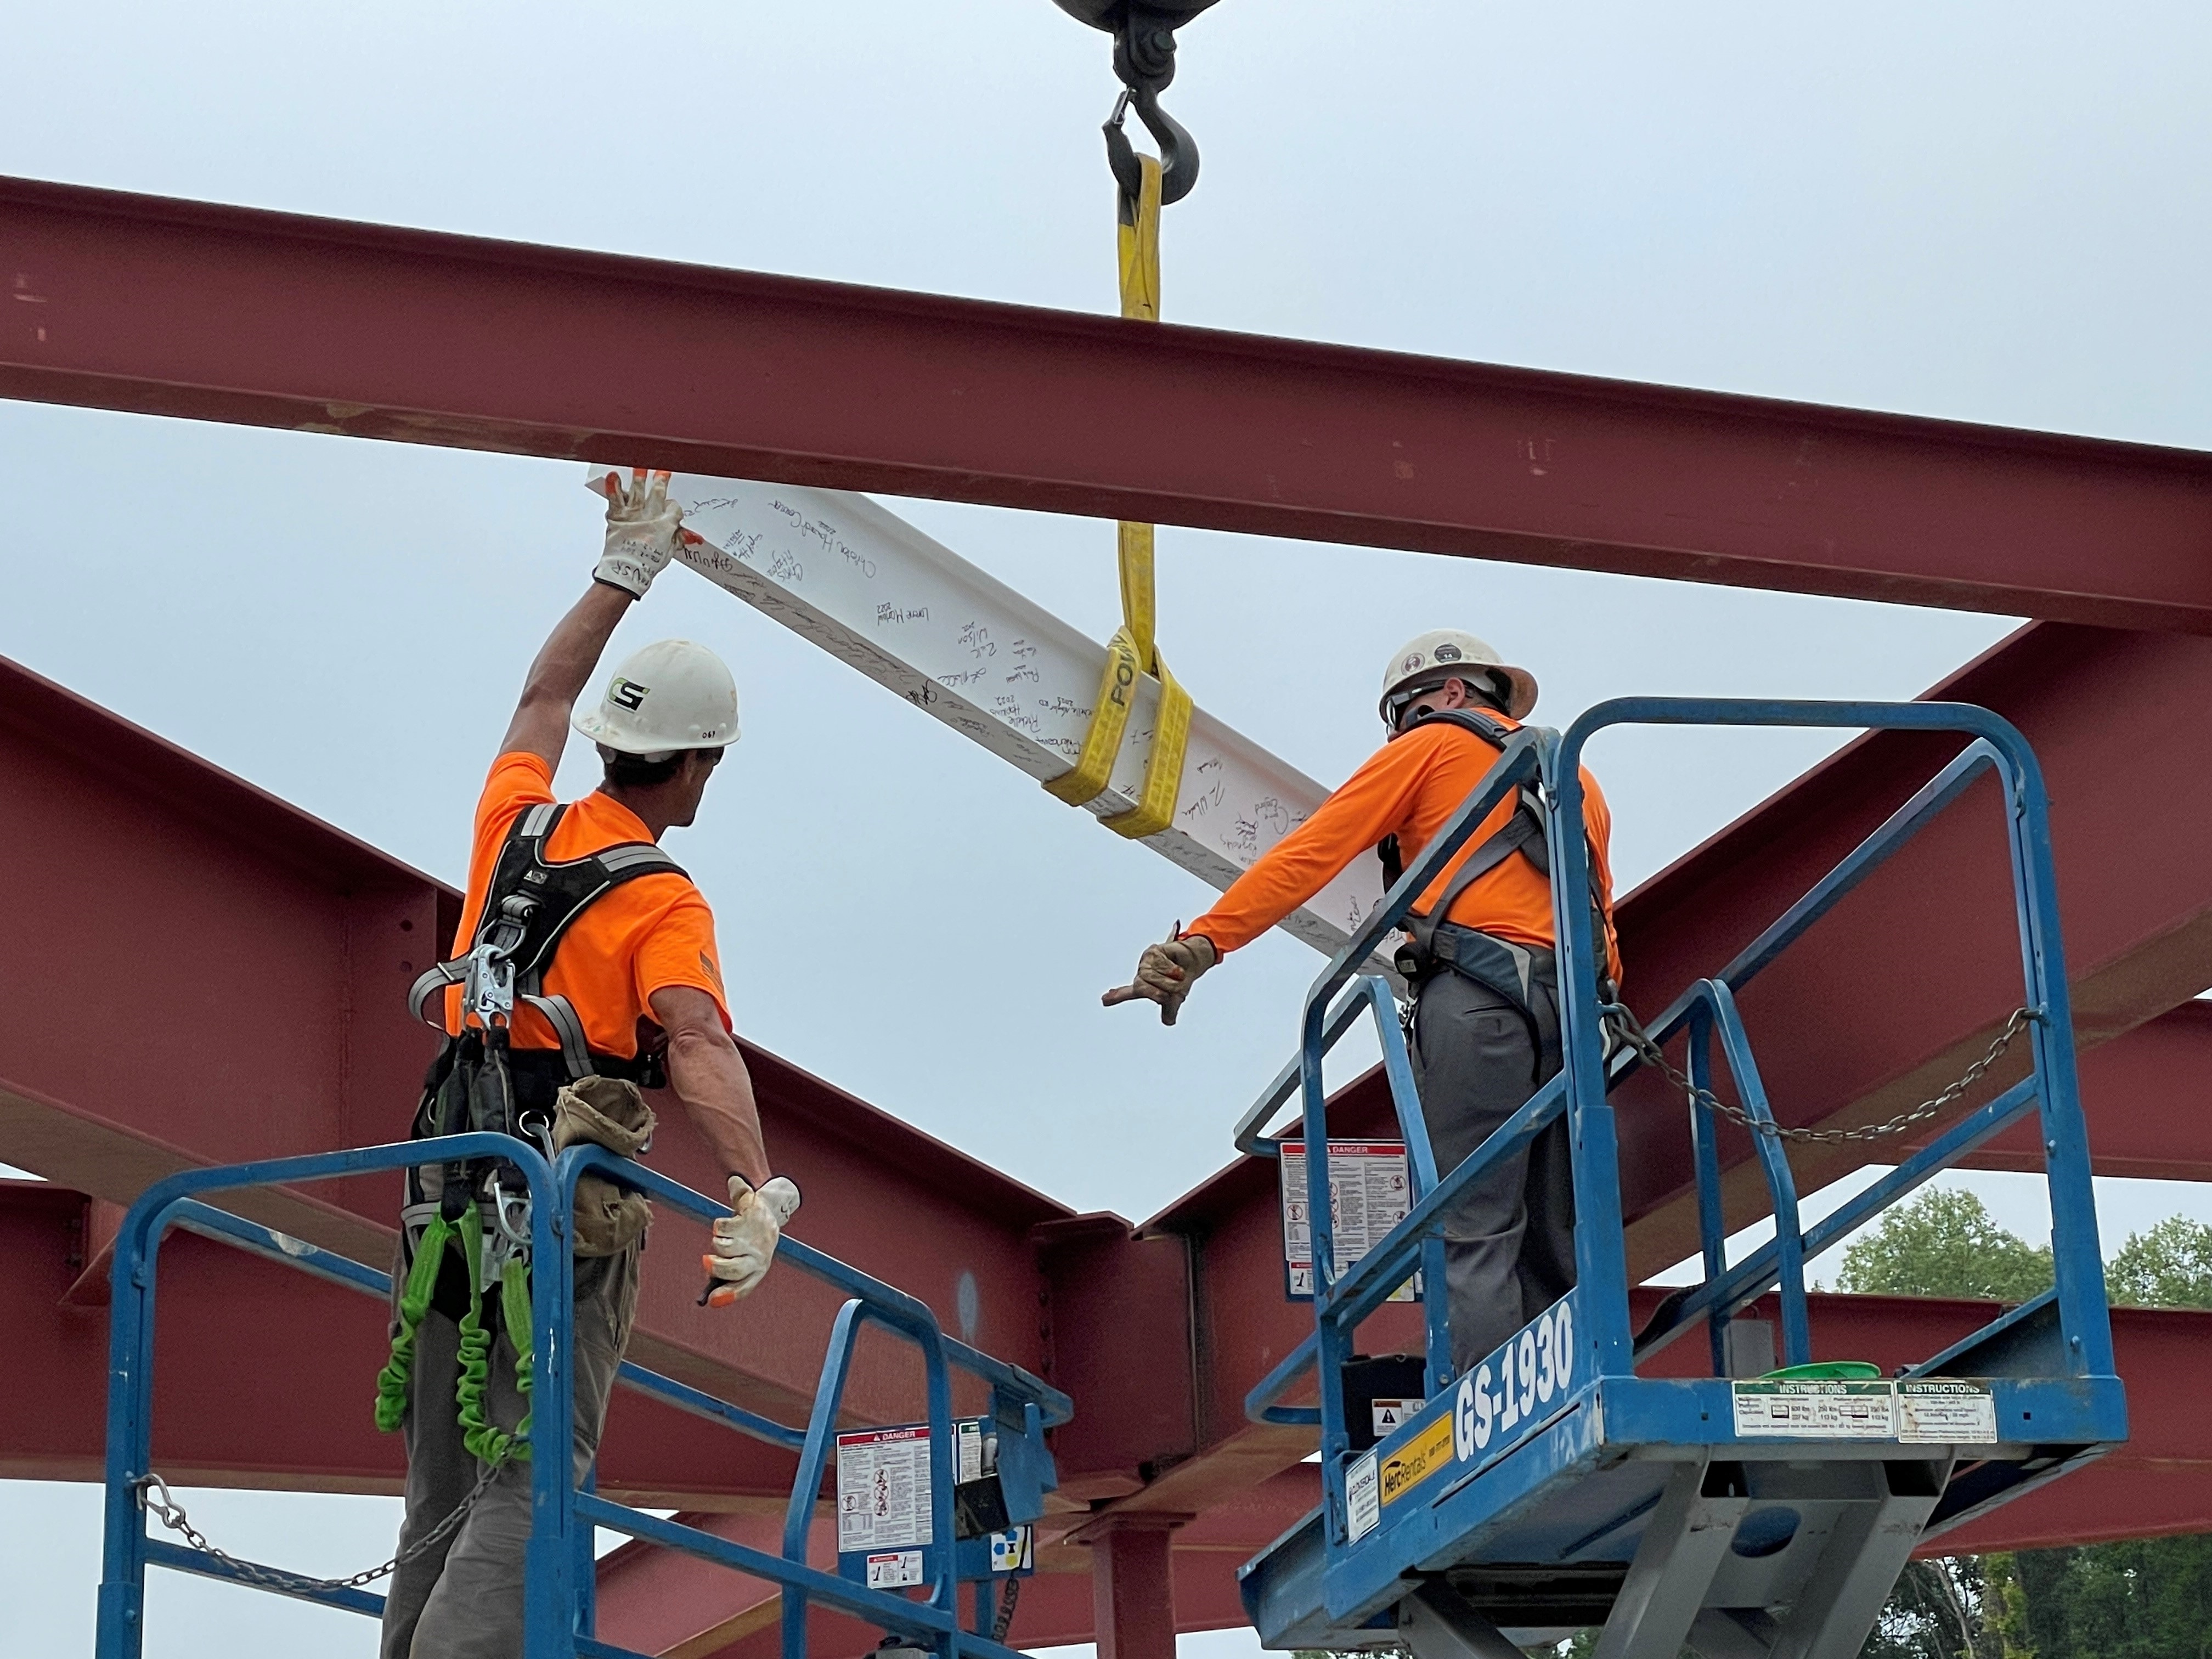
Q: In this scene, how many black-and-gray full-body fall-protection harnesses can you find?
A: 2